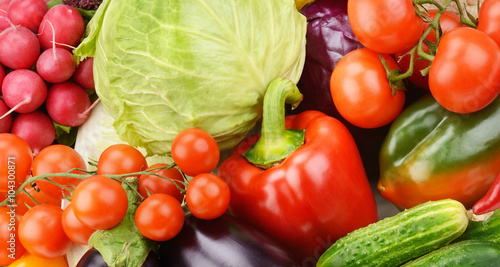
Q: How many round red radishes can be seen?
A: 11